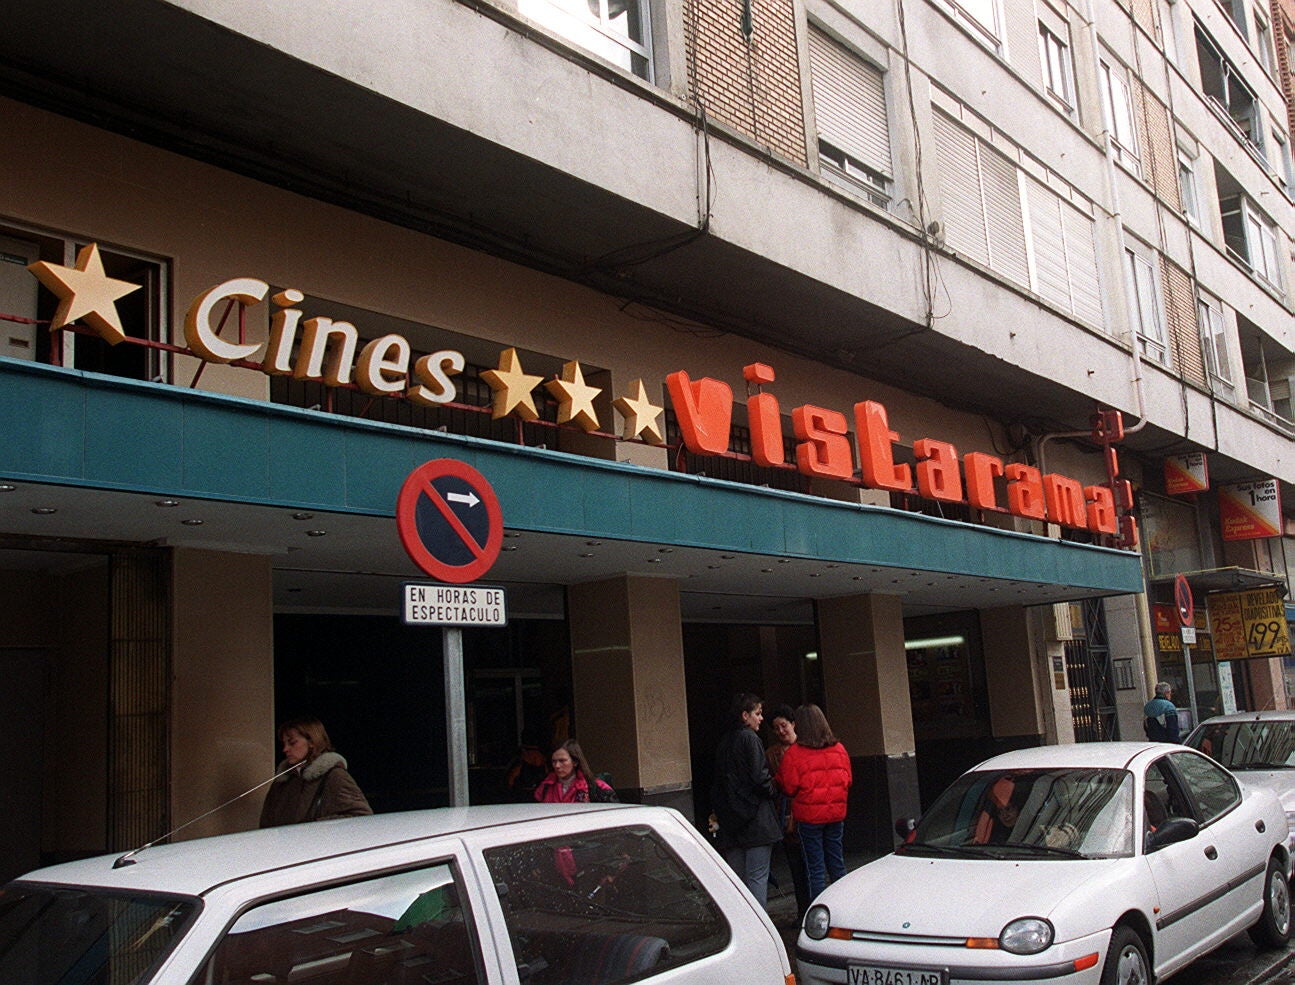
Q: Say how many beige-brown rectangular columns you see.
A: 4